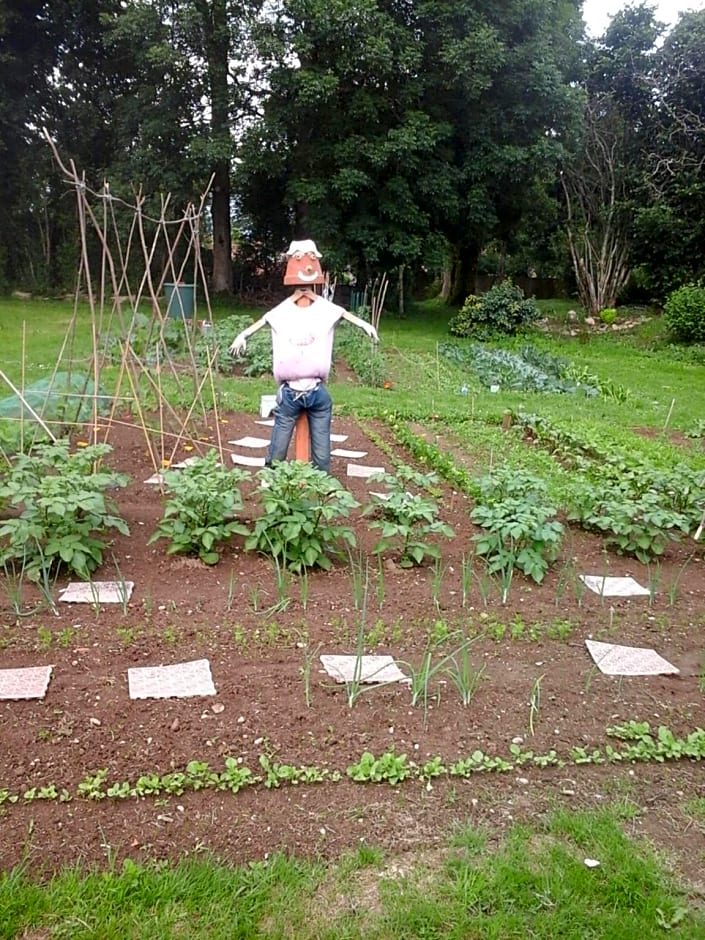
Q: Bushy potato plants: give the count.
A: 6